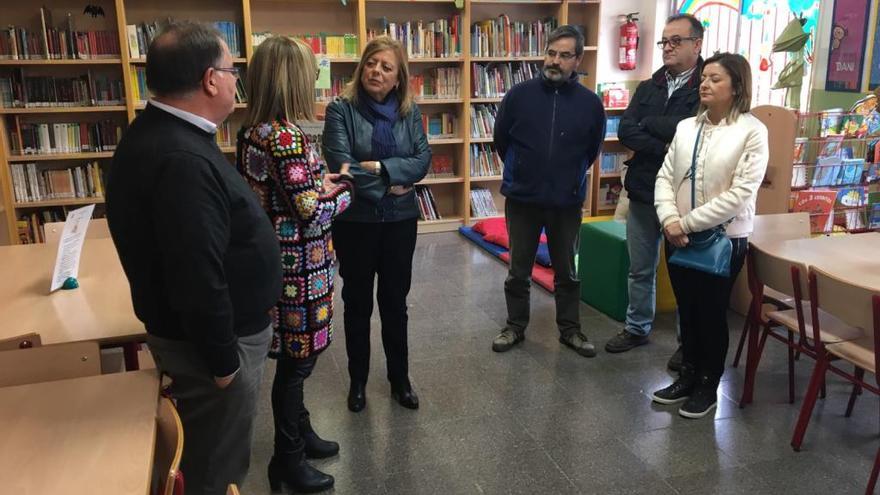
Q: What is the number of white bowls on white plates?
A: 0